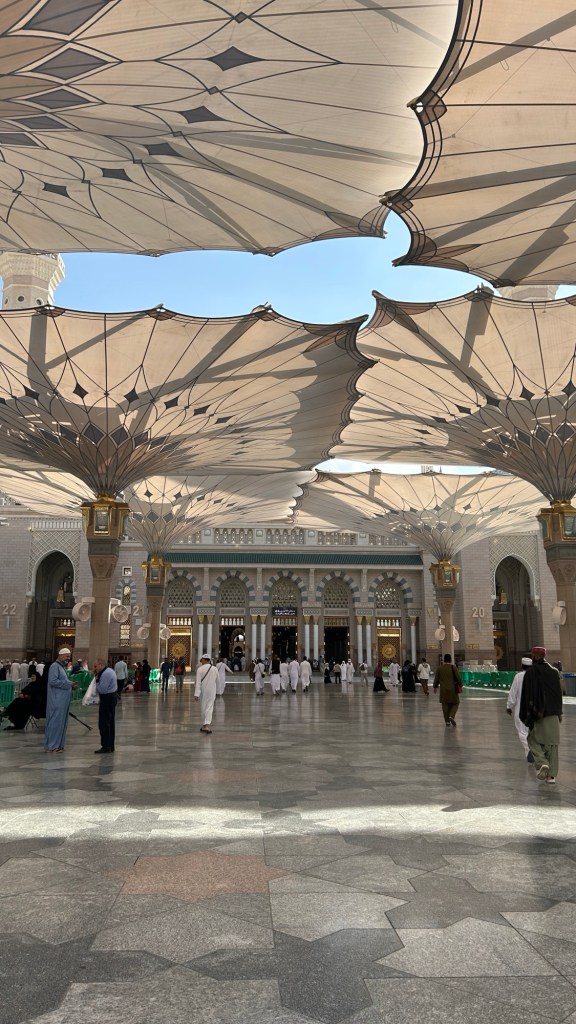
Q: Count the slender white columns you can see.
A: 9